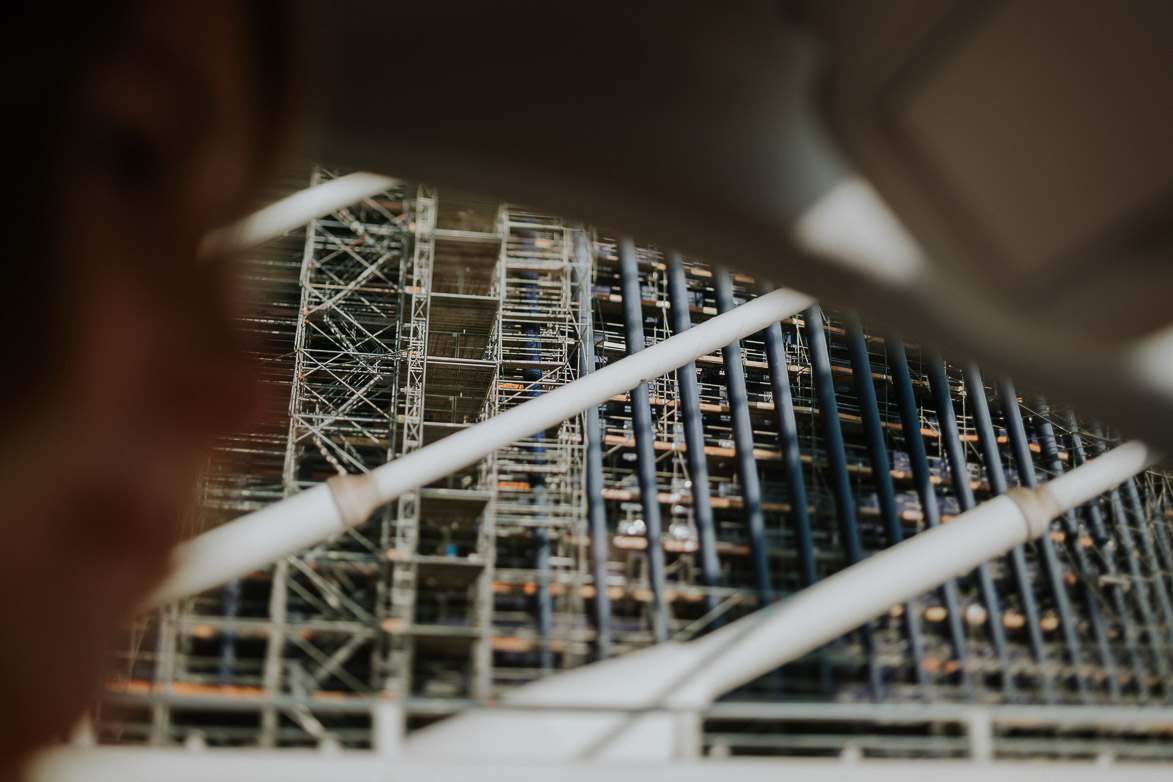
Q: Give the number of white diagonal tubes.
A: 3